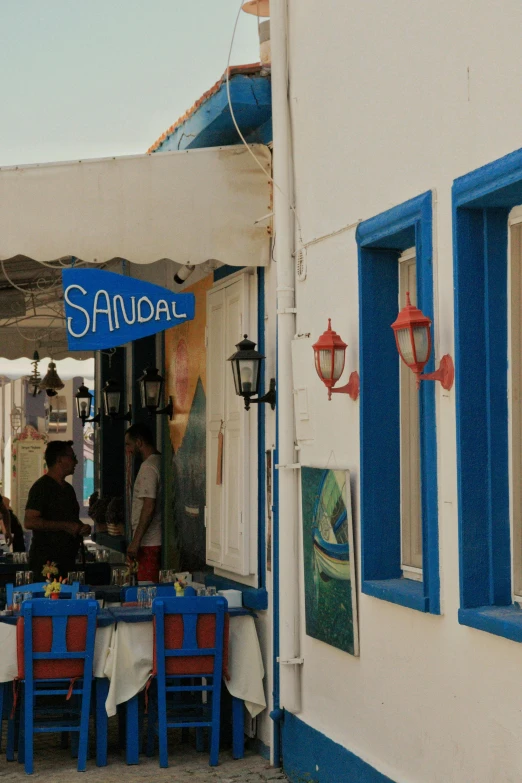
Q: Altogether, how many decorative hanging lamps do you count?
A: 6